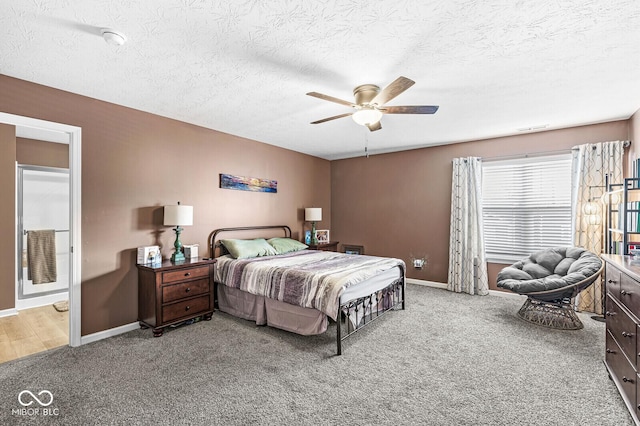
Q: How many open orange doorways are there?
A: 0